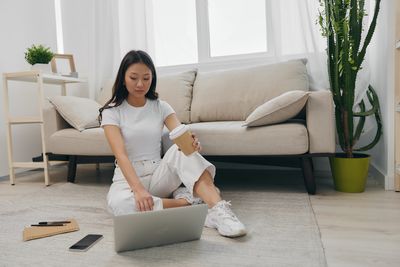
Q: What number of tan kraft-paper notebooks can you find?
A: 1